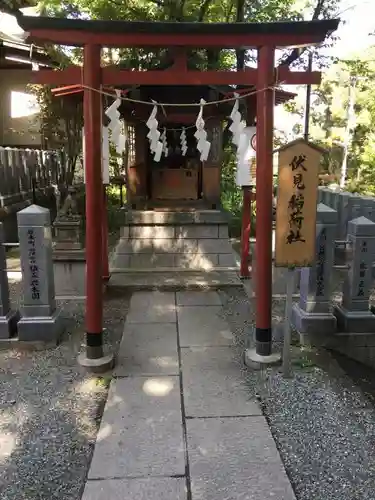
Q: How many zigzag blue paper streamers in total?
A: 0